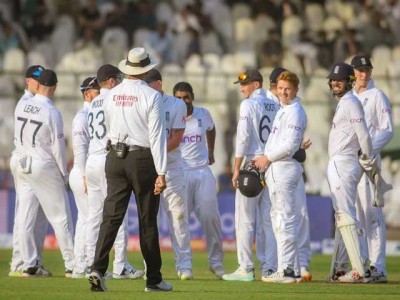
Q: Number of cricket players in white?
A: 11